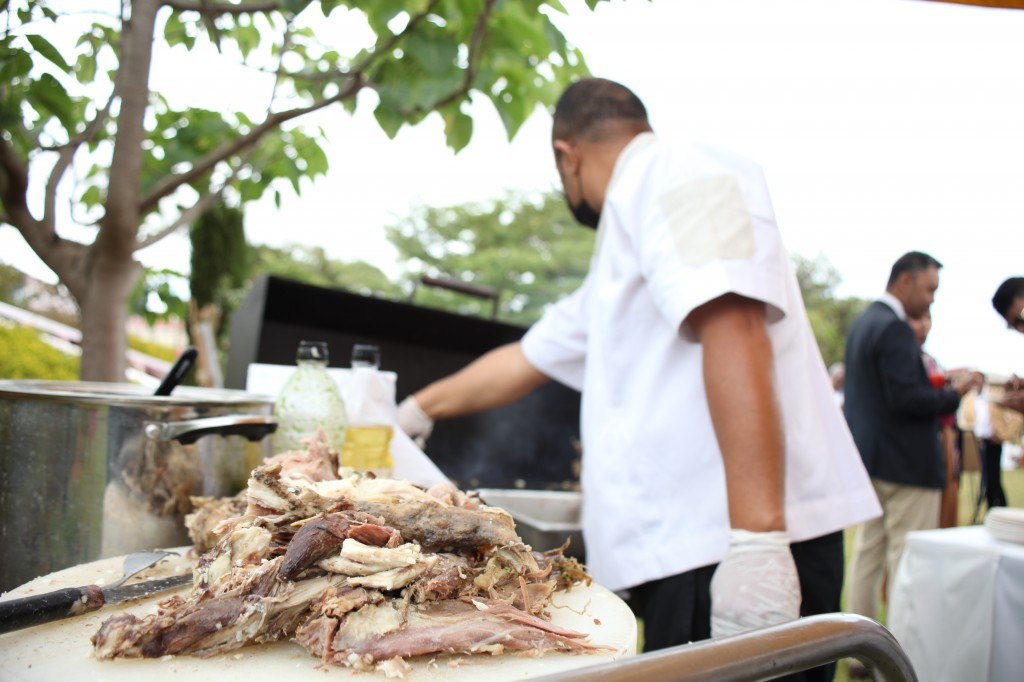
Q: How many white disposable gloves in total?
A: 2